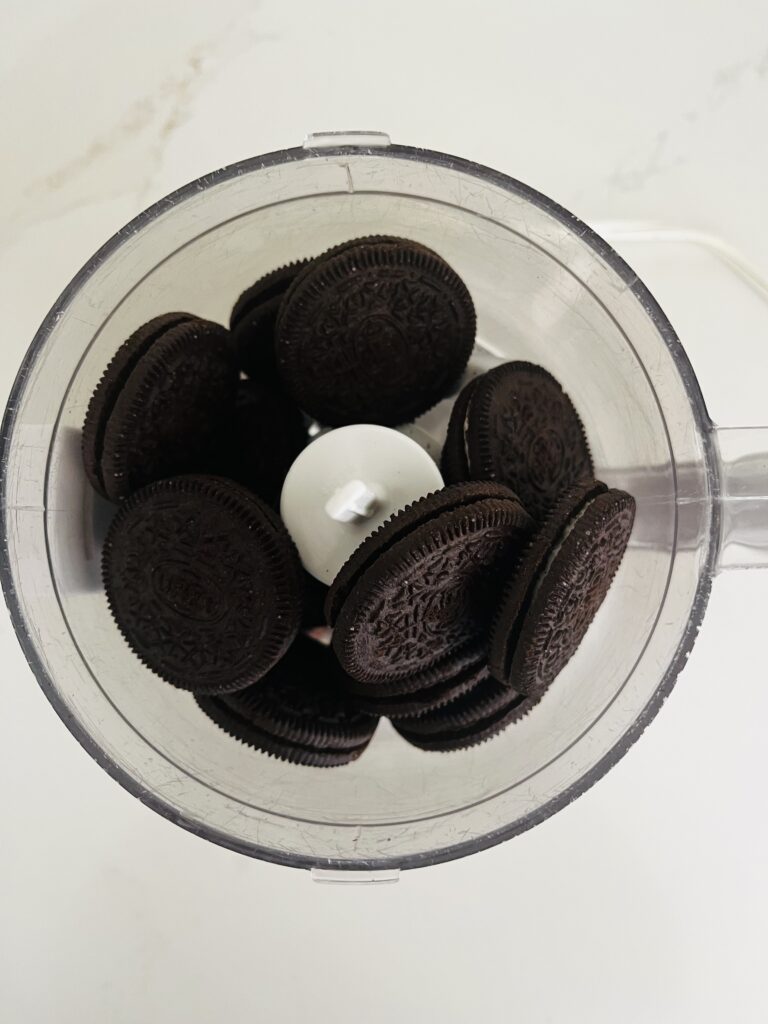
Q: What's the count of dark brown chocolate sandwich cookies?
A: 11